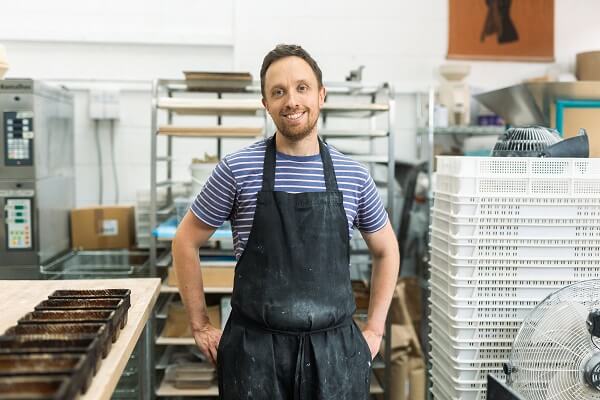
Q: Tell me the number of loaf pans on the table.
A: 7